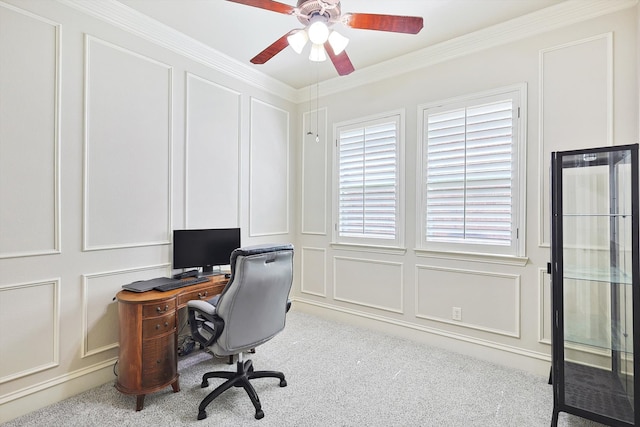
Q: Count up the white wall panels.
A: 12